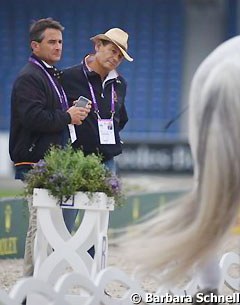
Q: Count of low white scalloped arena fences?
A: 1